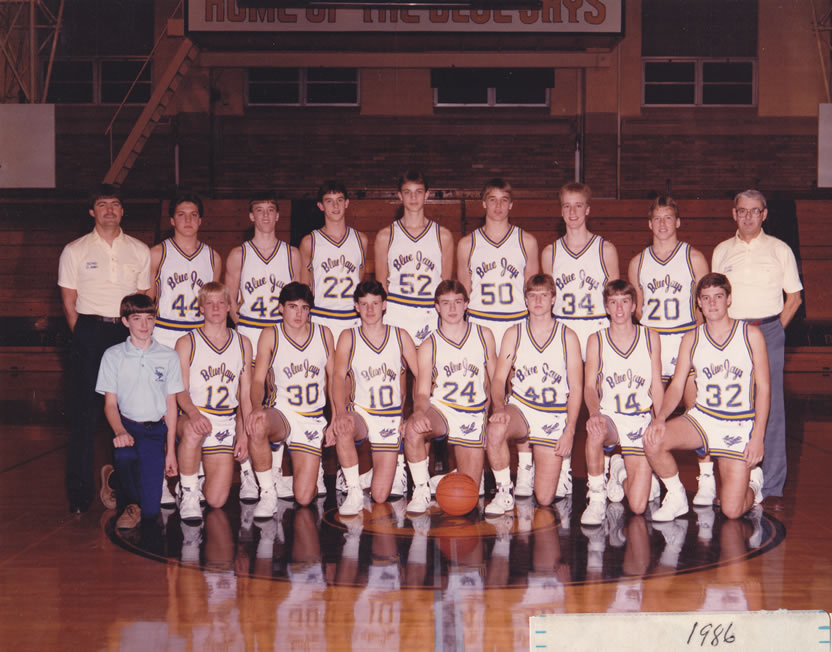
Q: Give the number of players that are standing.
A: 7